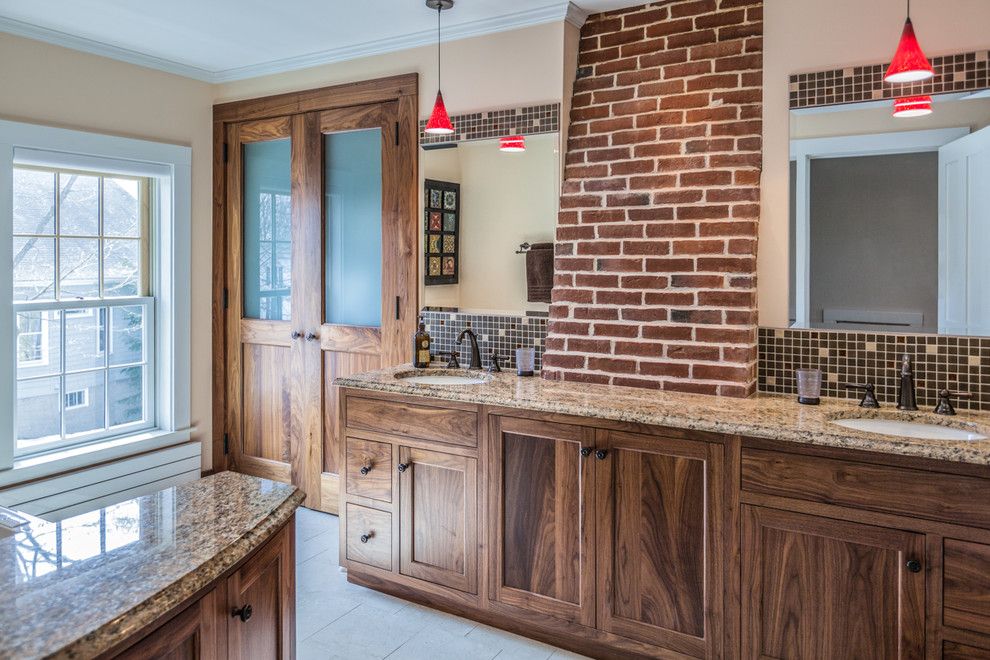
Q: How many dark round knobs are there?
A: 9